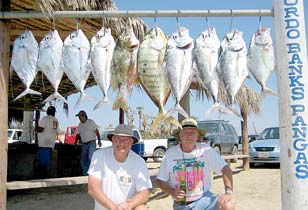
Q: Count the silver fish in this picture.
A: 8